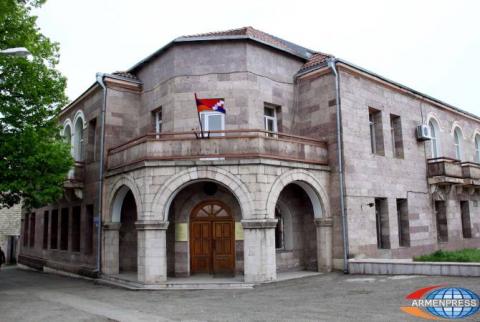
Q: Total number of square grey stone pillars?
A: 4